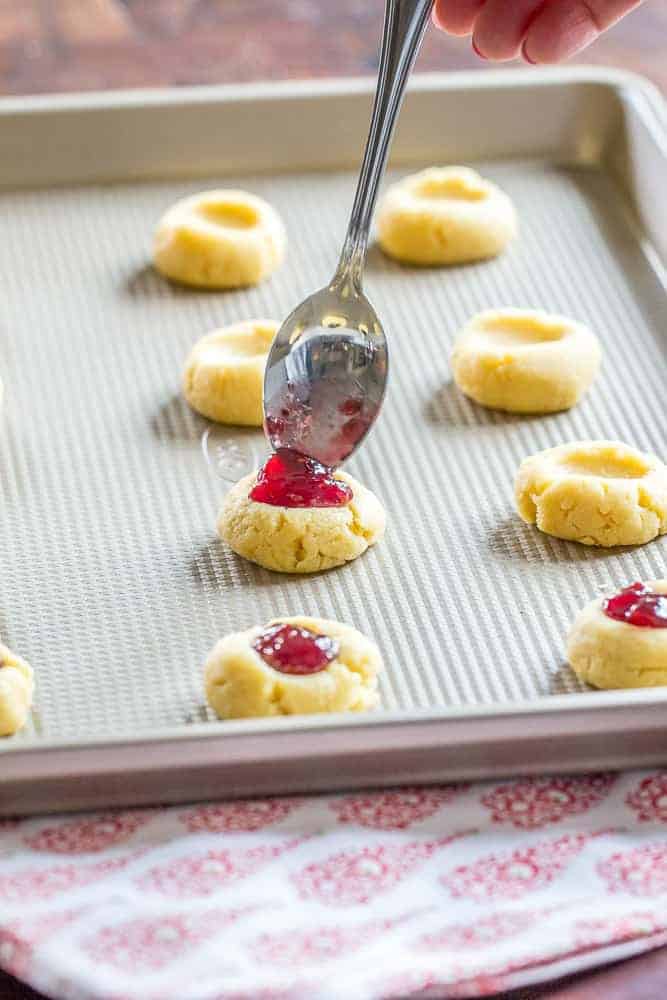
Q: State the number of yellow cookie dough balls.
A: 9